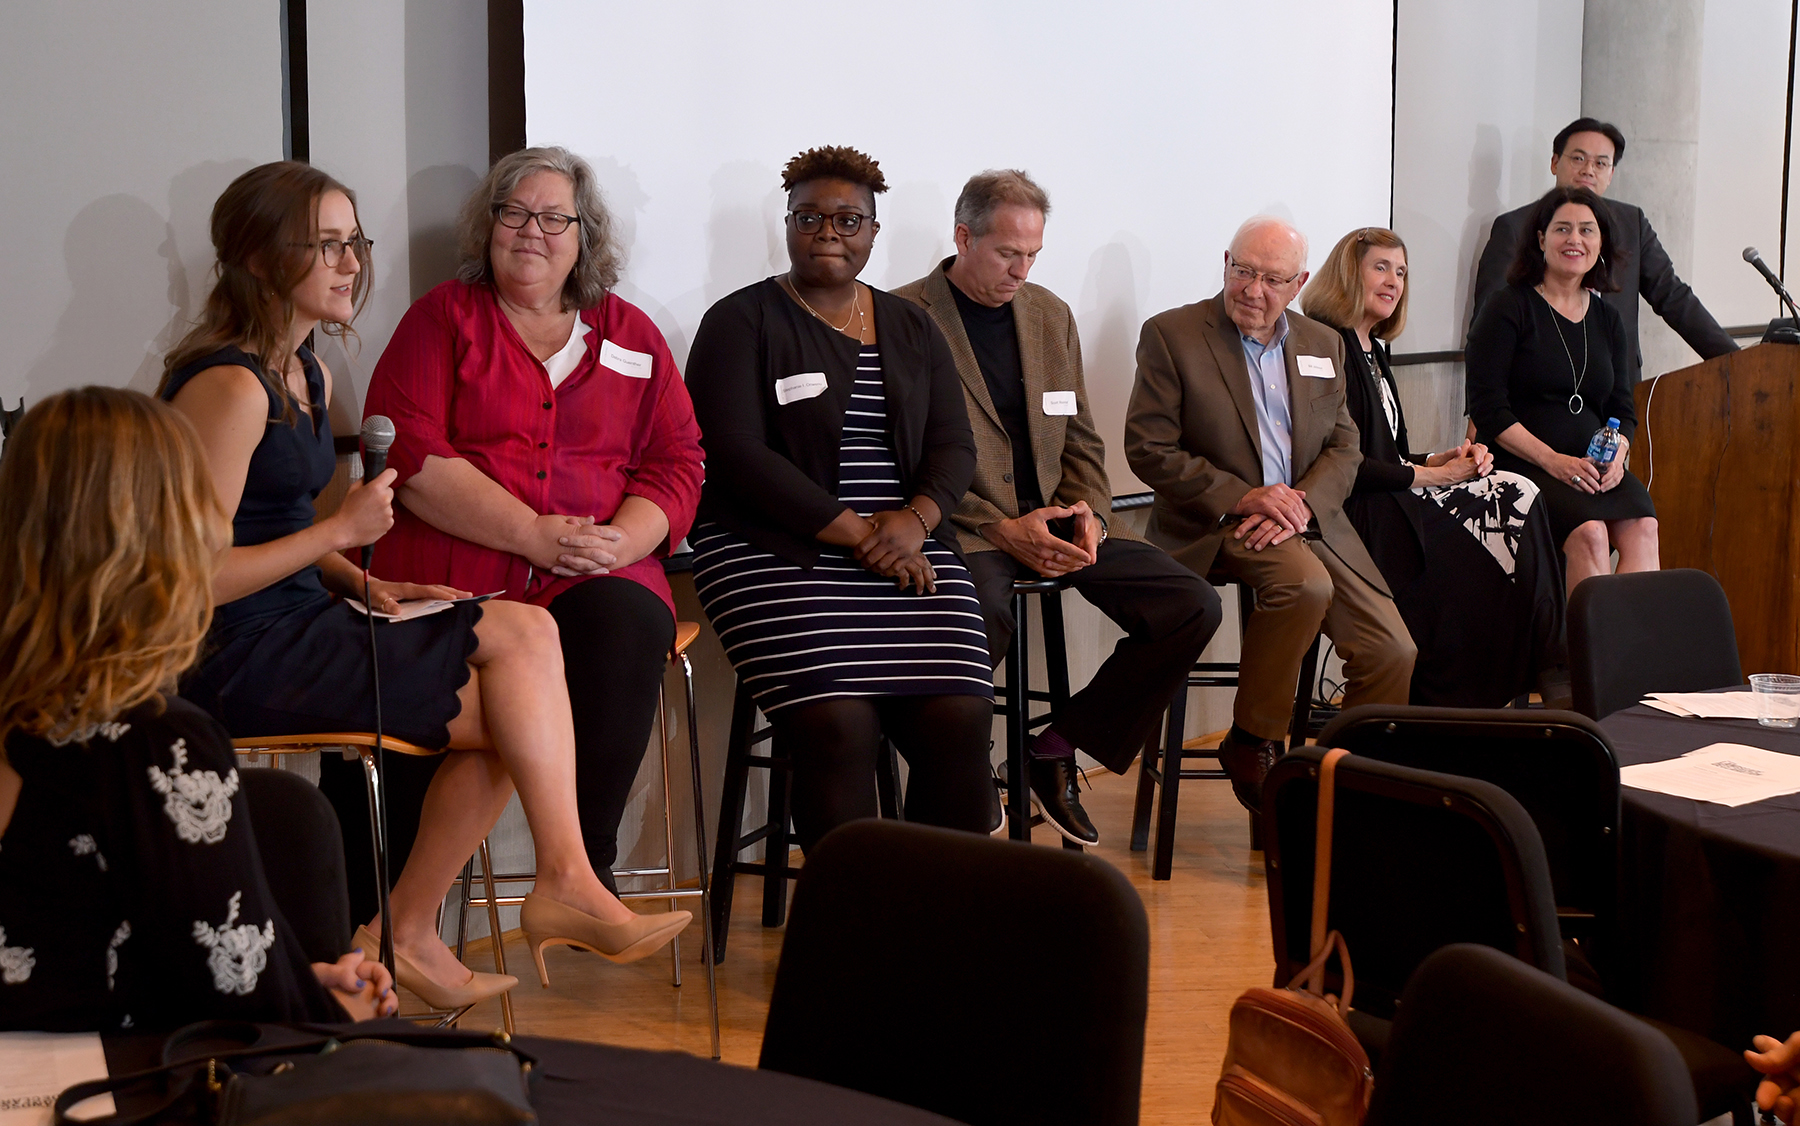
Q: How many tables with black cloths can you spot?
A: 2